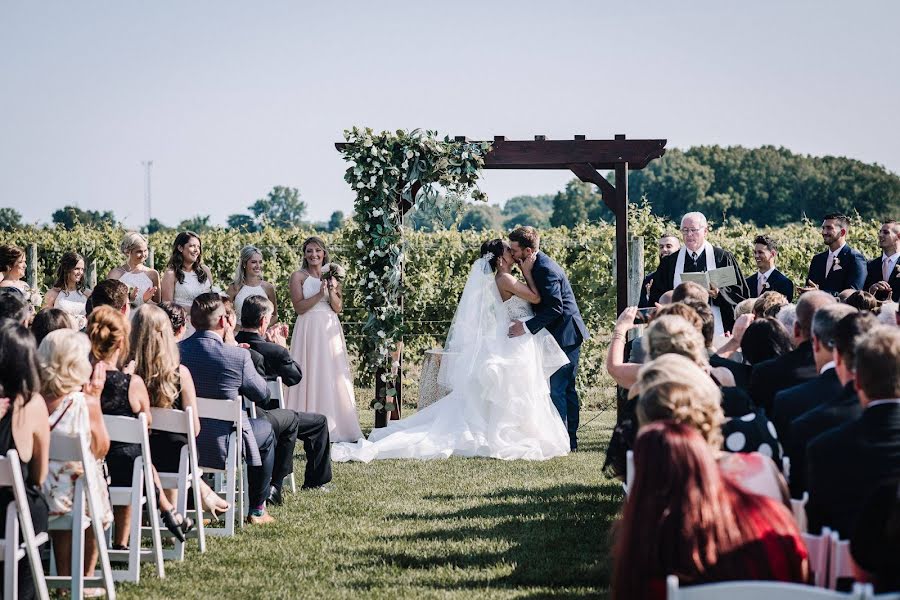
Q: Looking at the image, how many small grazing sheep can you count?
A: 0